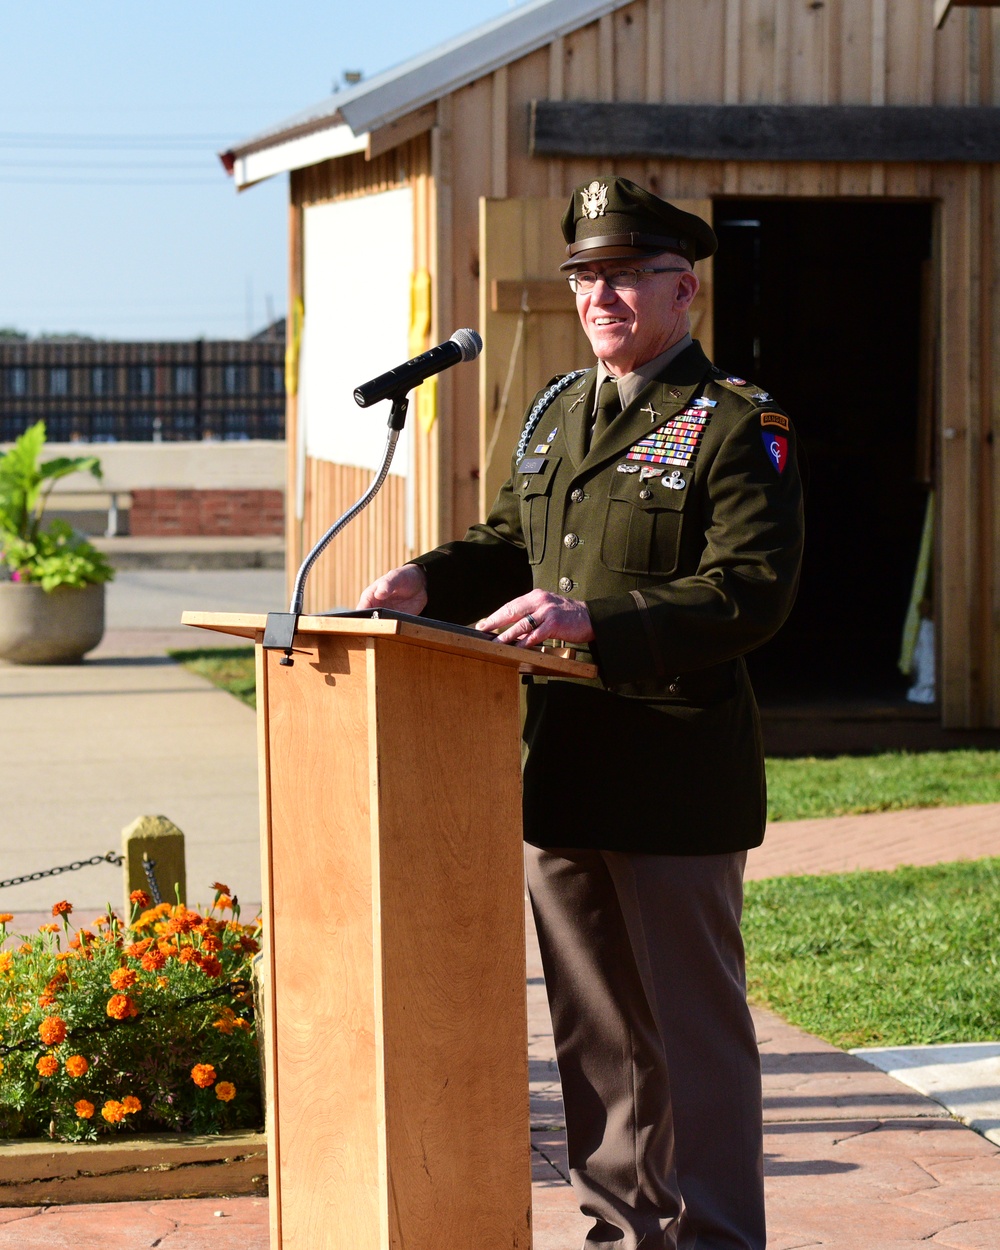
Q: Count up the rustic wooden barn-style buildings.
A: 1